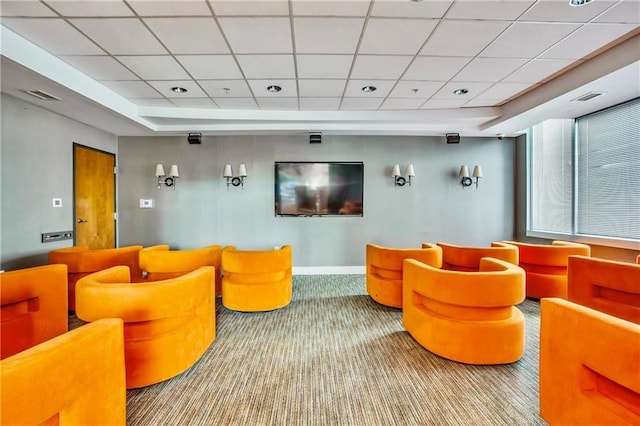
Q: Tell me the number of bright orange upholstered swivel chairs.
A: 12